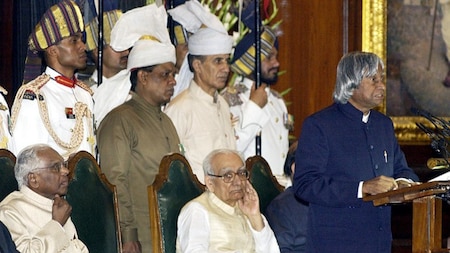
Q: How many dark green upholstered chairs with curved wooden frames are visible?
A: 4